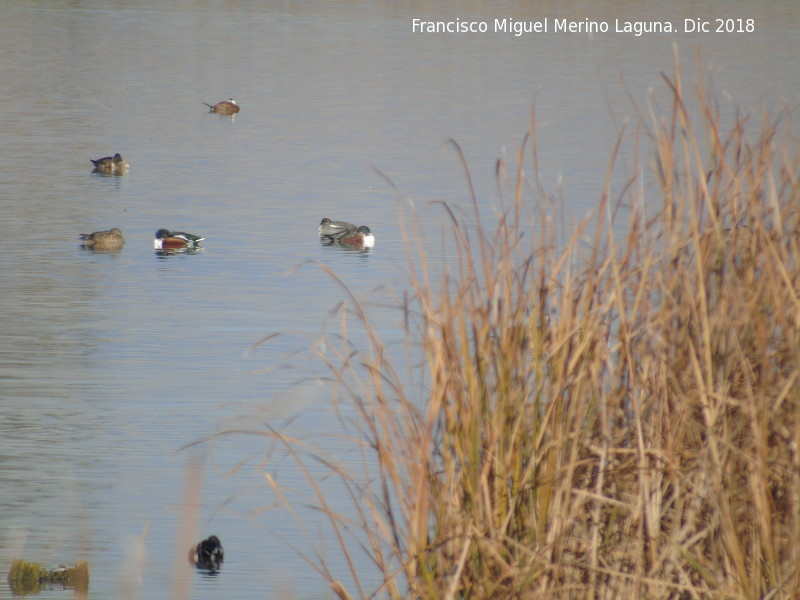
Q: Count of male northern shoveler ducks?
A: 2